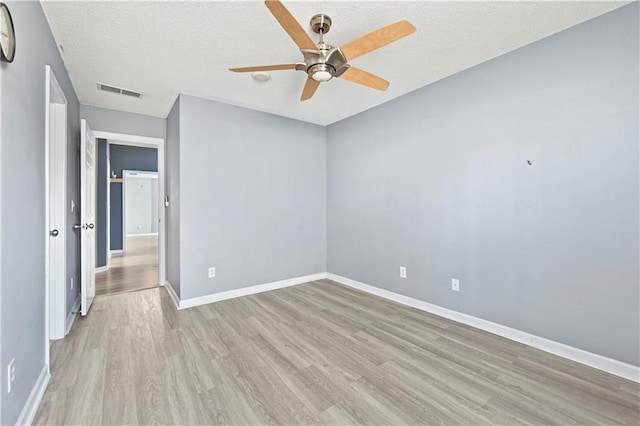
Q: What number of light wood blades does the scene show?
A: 5